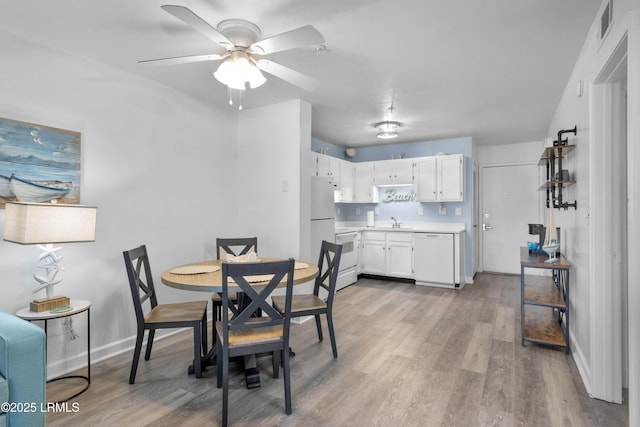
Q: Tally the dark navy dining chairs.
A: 4